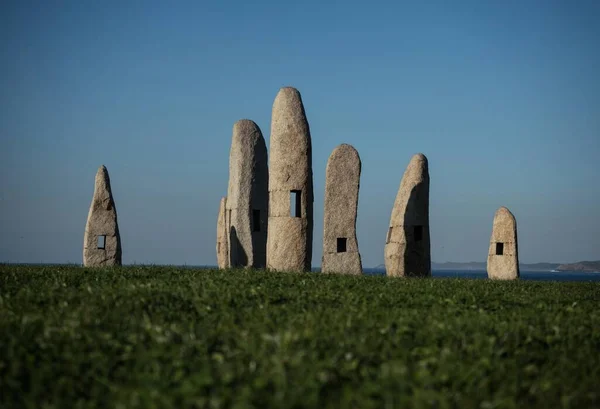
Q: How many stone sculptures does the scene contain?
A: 7